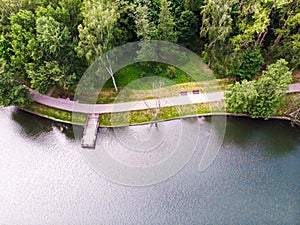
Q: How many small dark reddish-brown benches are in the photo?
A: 2